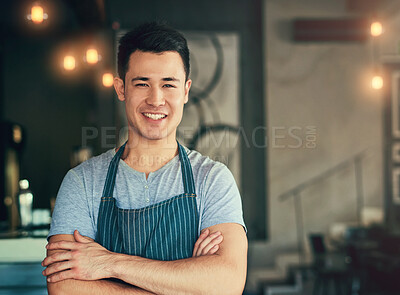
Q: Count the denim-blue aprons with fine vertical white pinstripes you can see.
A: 1